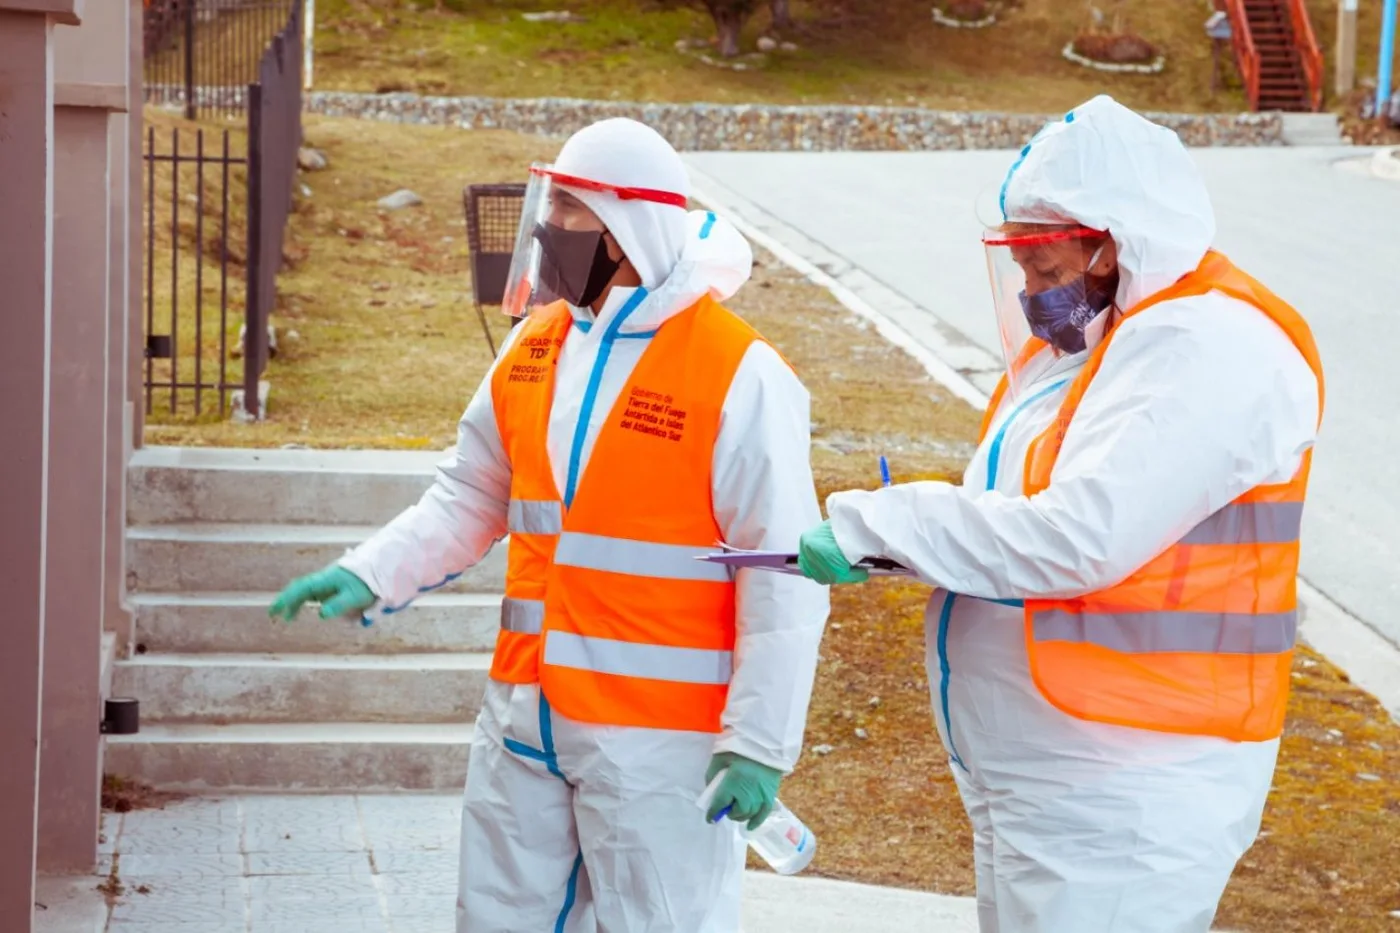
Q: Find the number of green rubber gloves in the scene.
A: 3